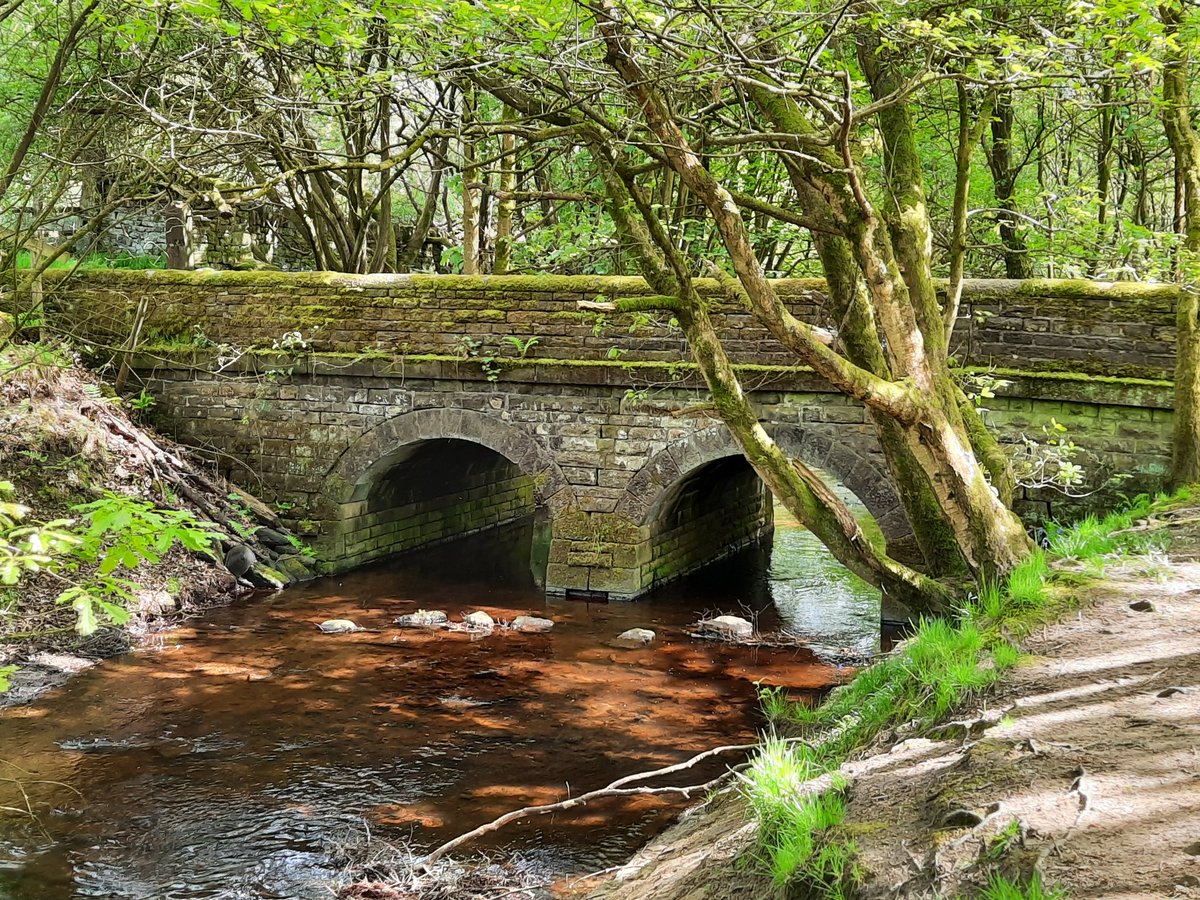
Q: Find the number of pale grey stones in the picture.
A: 6